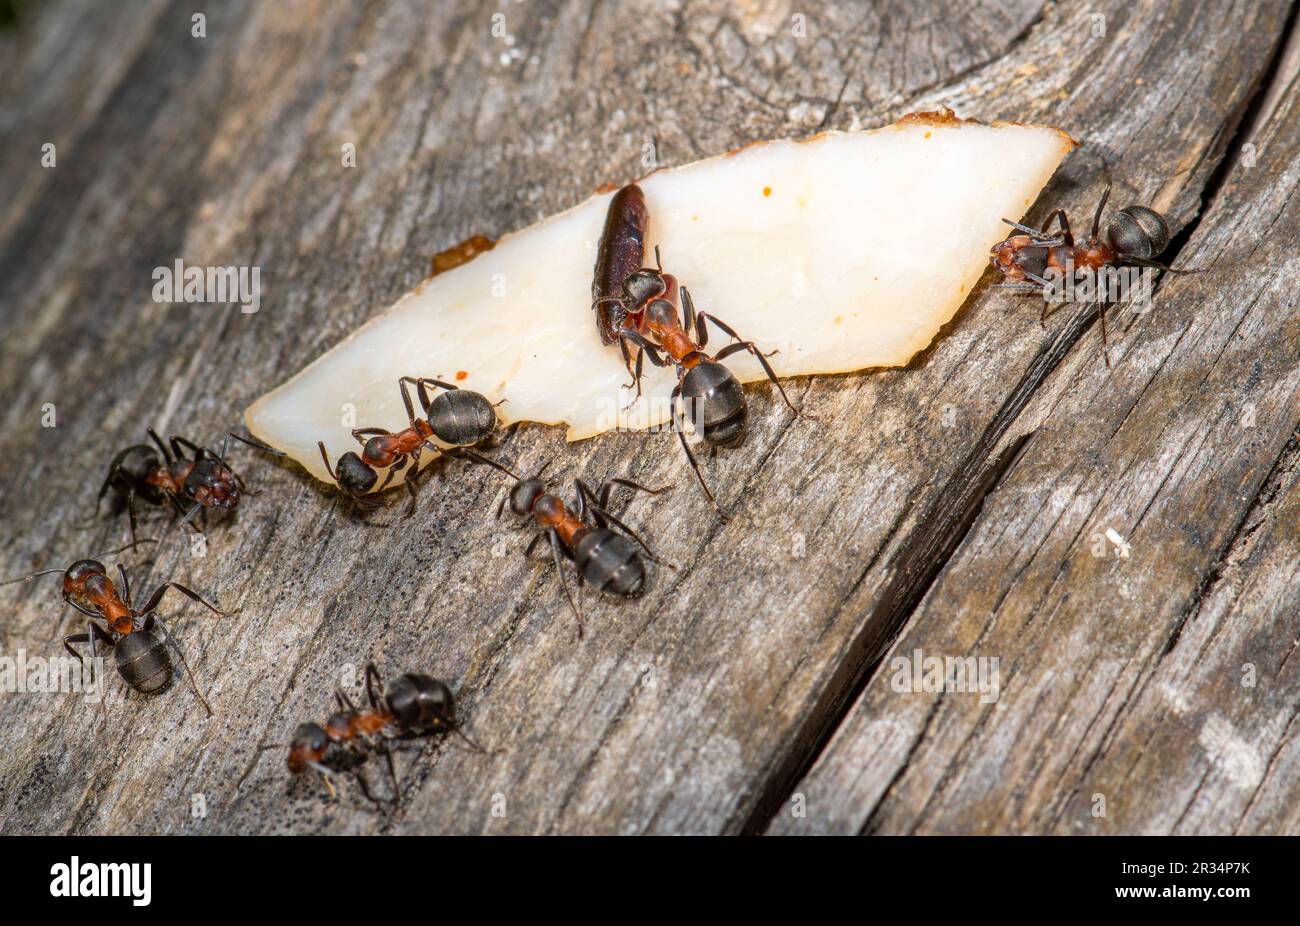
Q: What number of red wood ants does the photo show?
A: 7